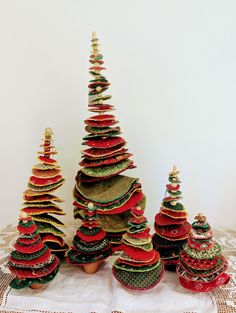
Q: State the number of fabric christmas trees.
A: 7